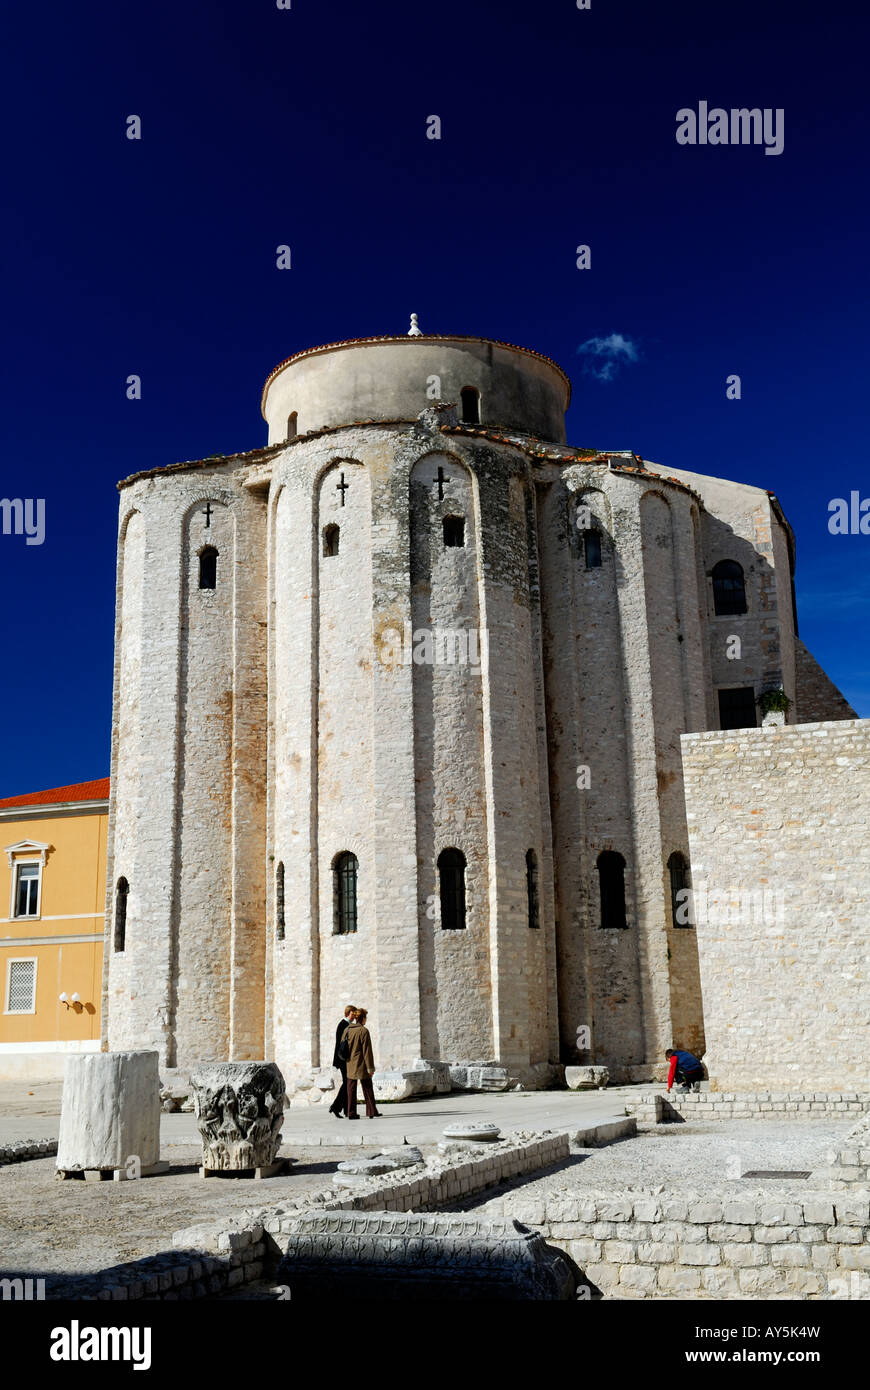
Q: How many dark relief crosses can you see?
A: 3